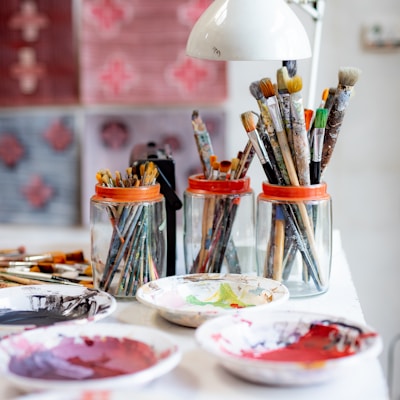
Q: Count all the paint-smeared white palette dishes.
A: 4